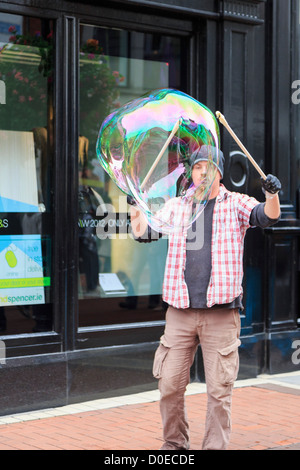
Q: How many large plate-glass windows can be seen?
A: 2